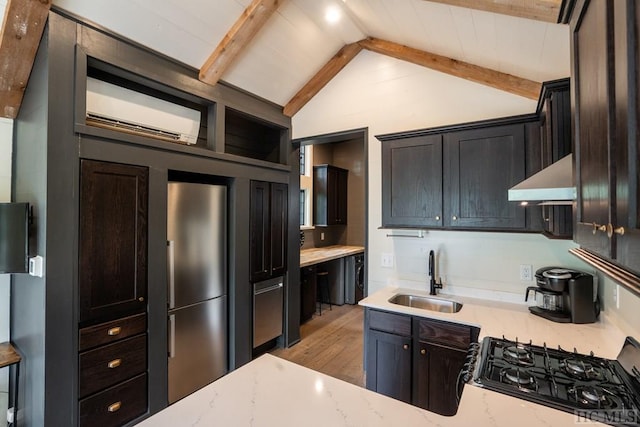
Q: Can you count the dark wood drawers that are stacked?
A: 3